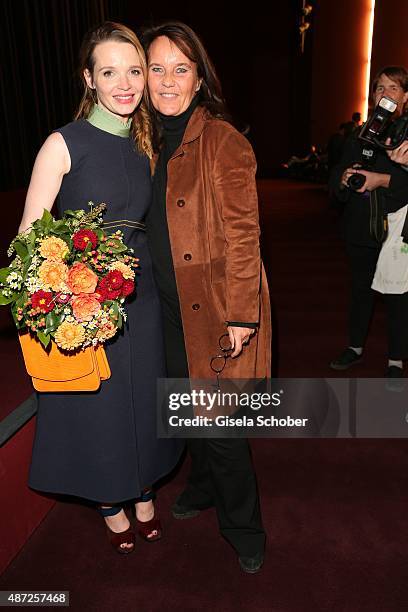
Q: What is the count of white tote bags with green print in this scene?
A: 1